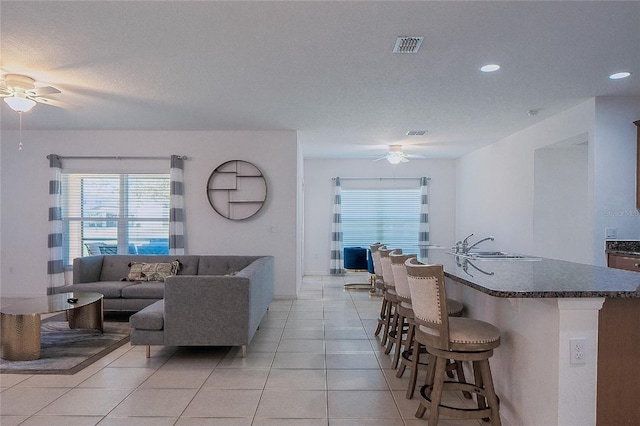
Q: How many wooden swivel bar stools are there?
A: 4